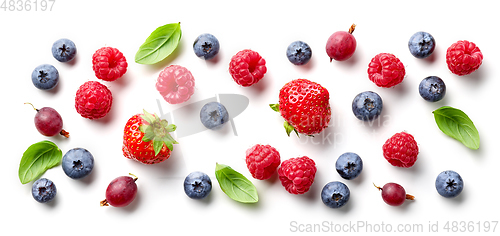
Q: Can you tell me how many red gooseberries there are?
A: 4